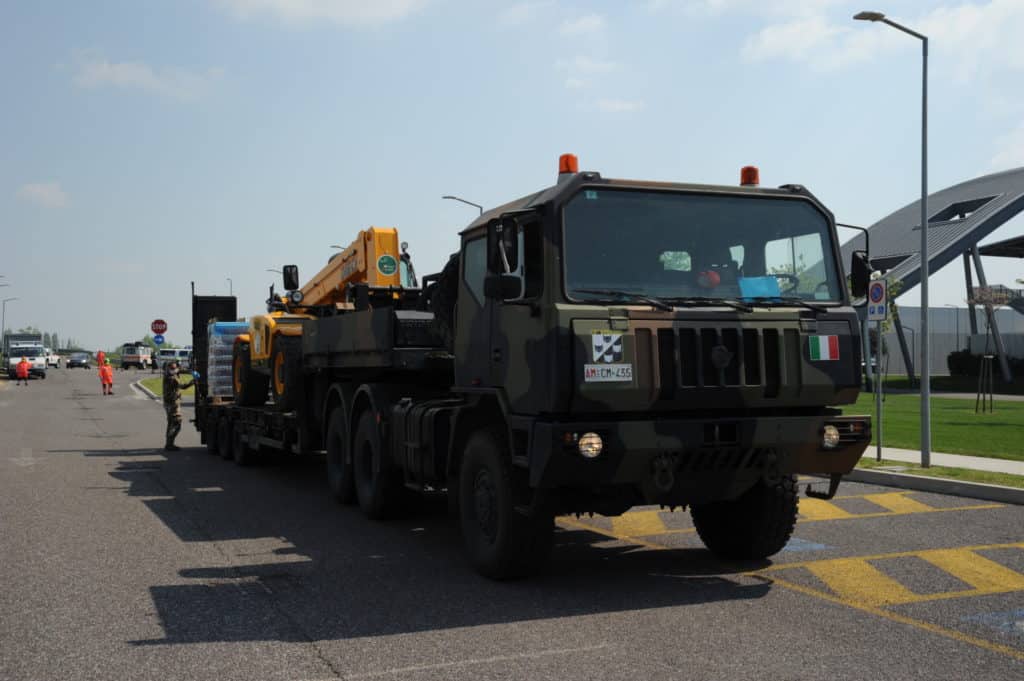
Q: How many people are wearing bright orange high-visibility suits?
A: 2